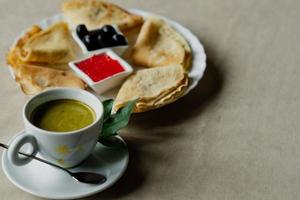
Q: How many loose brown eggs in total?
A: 0